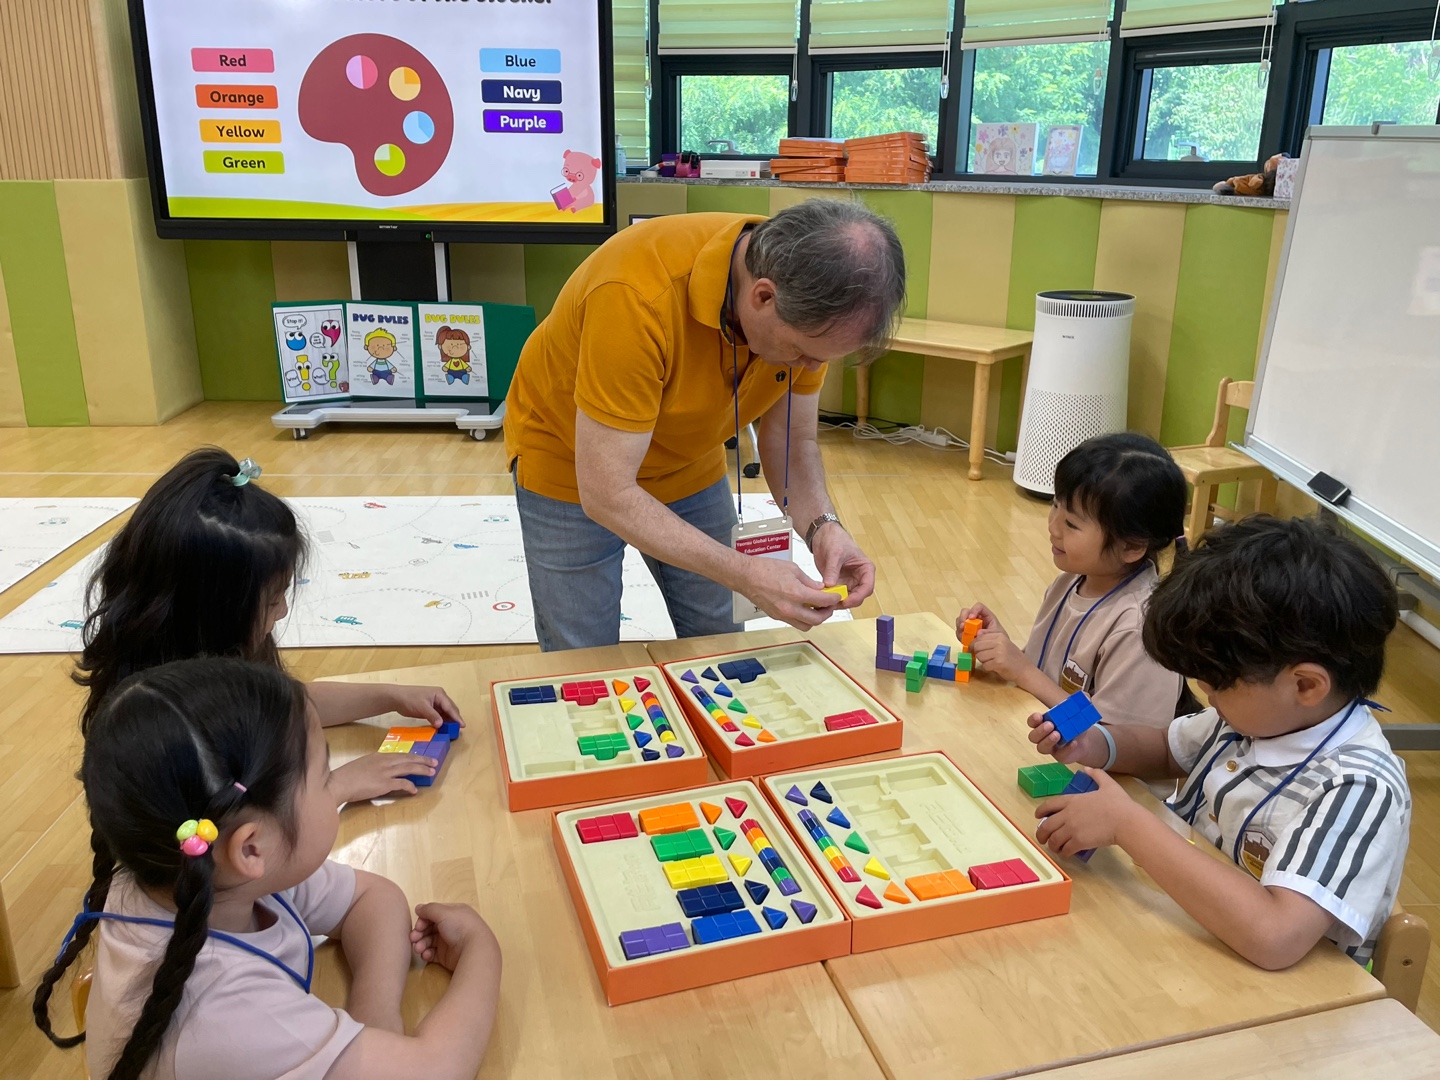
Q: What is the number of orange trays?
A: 4